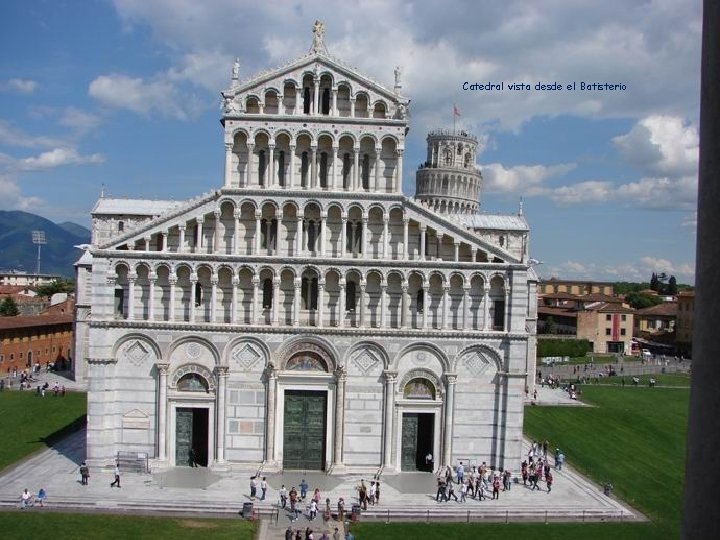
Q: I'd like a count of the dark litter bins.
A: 2